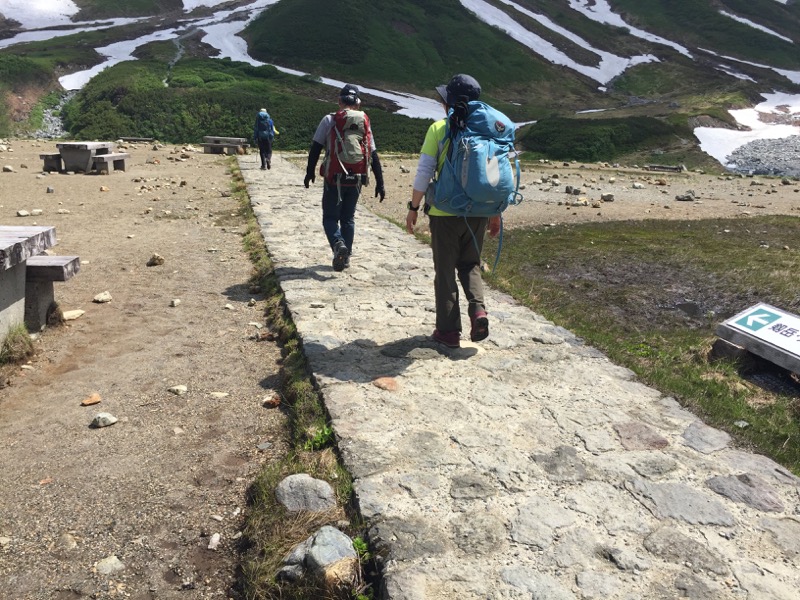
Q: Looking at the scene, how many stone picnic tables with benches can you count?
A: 3